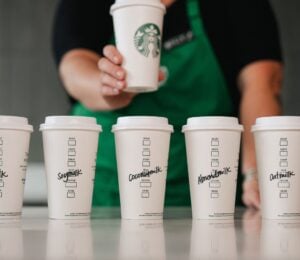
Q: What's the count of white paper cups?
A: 6